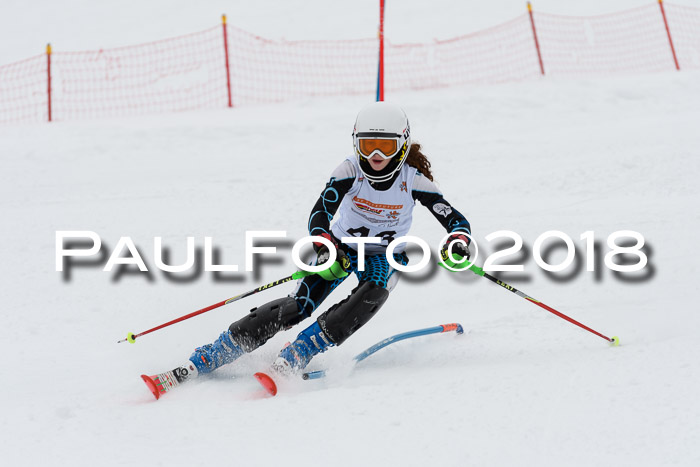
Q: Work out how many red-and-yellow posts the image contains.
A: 4